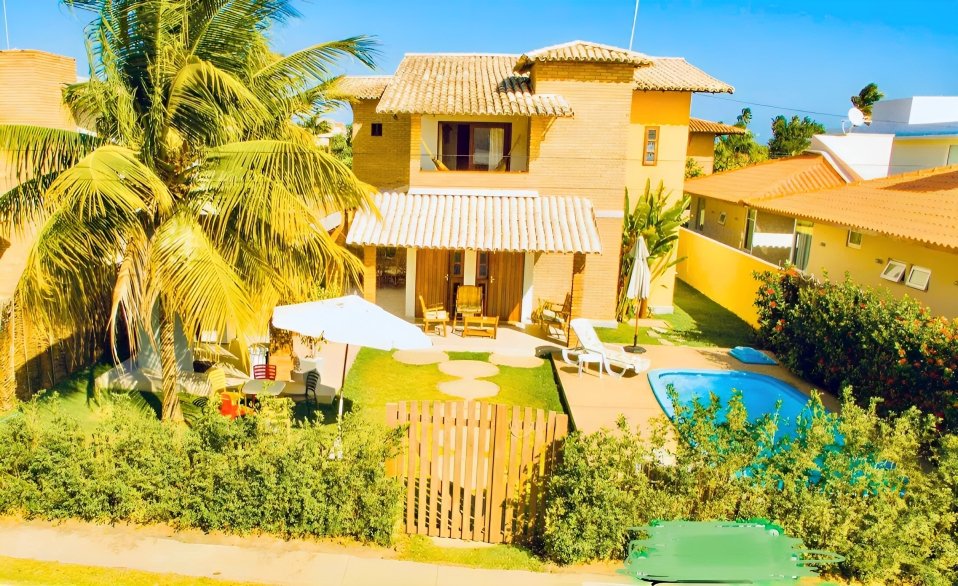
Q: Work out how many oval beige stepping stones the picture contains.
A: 4